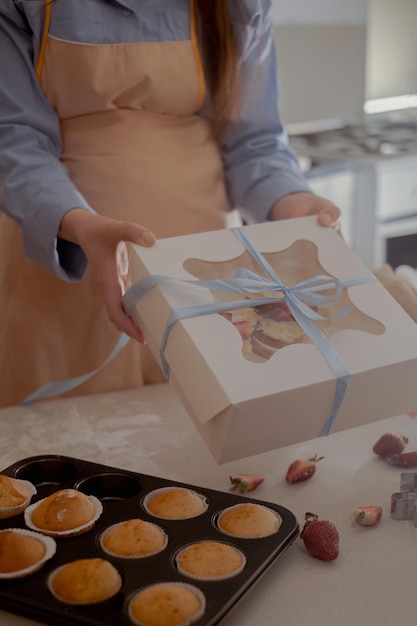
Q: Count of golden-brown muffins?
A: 9